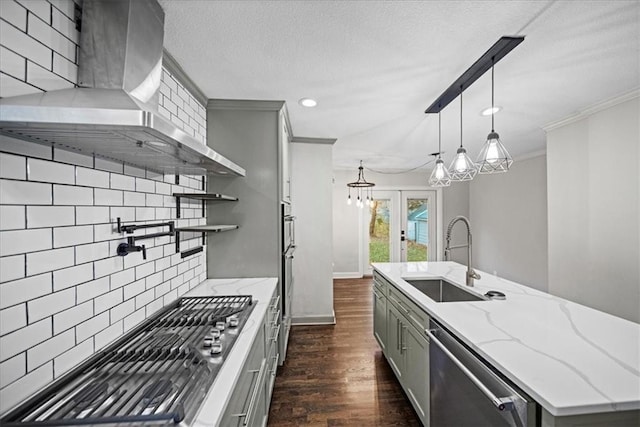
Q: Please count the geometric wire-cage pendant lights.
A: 3